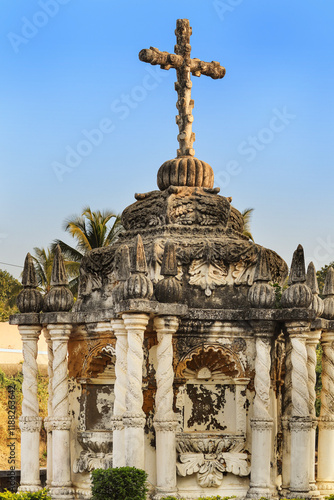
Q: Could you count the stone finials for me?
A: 9